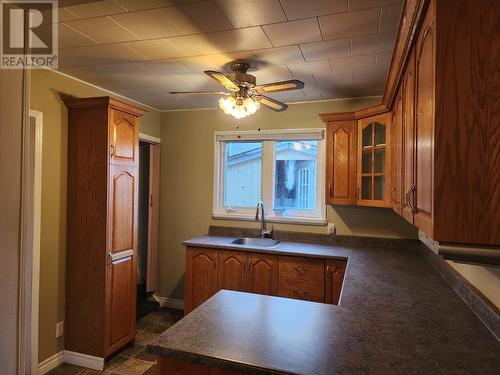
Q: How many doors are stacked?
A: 2